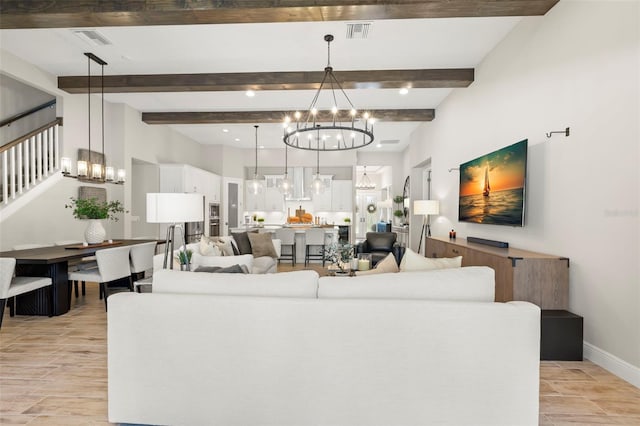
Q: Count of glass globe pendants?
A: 3